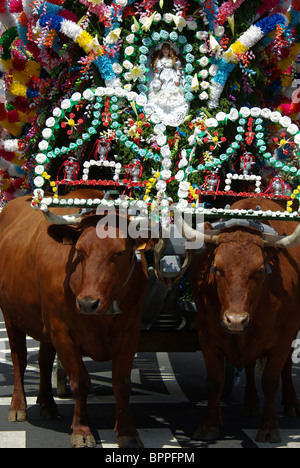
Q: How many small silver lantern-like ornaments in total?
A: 6